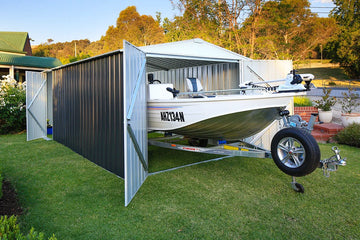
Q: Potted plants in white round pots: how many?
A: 2